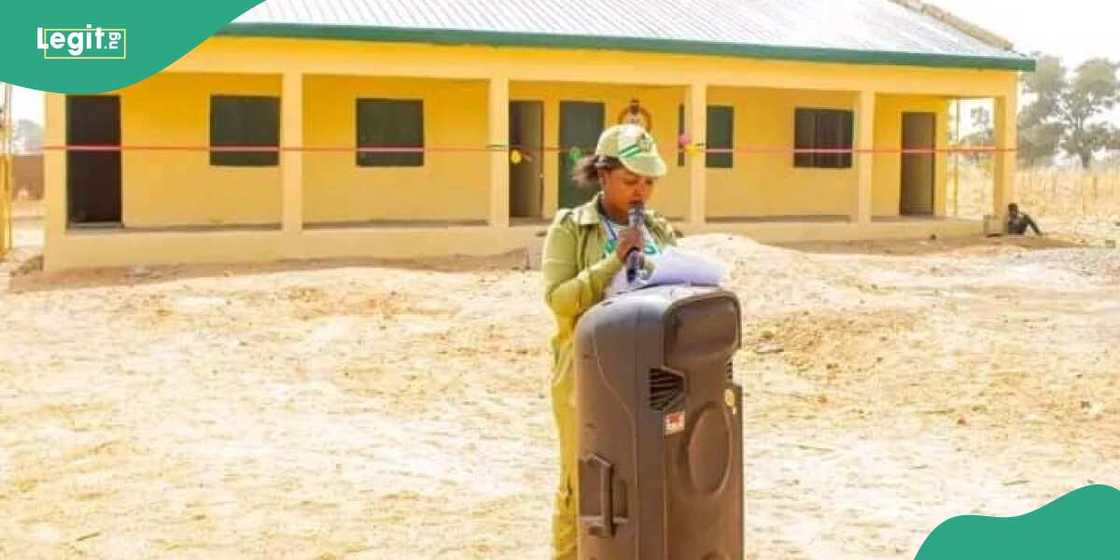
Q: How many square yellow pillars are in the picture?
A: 6